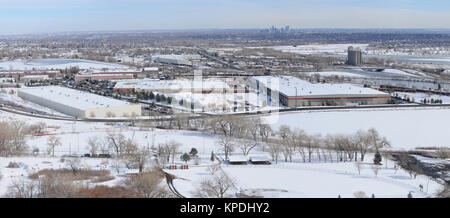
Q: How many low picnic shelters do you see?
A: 2